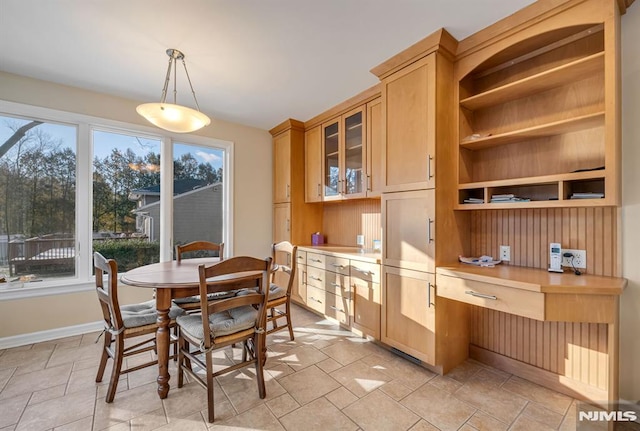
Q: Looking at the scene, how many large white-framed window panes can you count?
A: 3